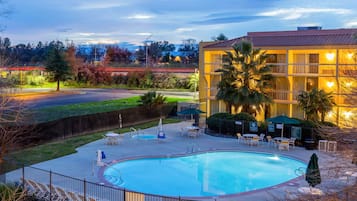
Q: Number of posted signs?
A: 5